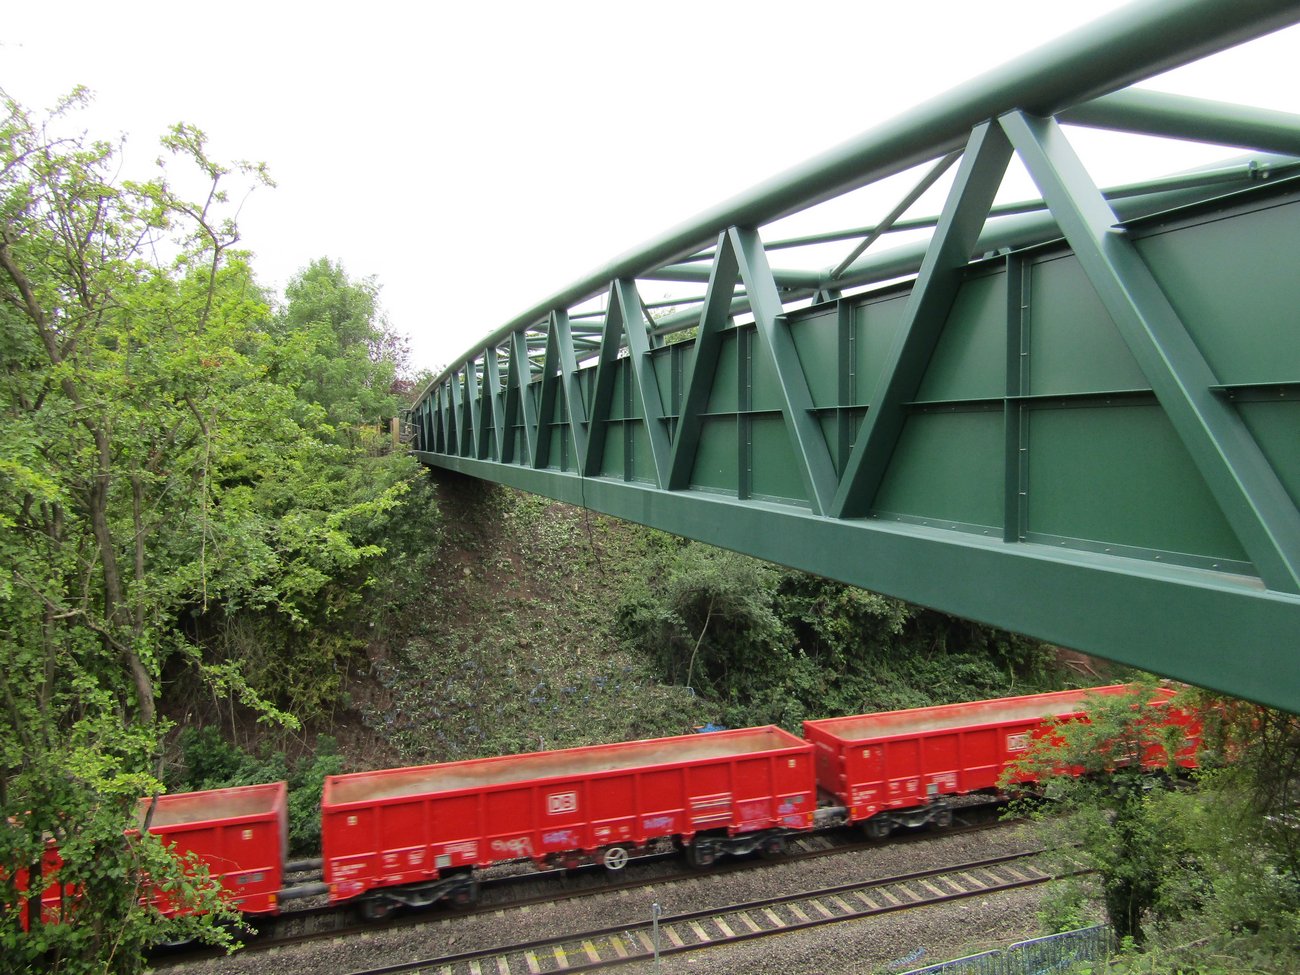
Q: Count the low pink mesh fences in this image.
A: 0